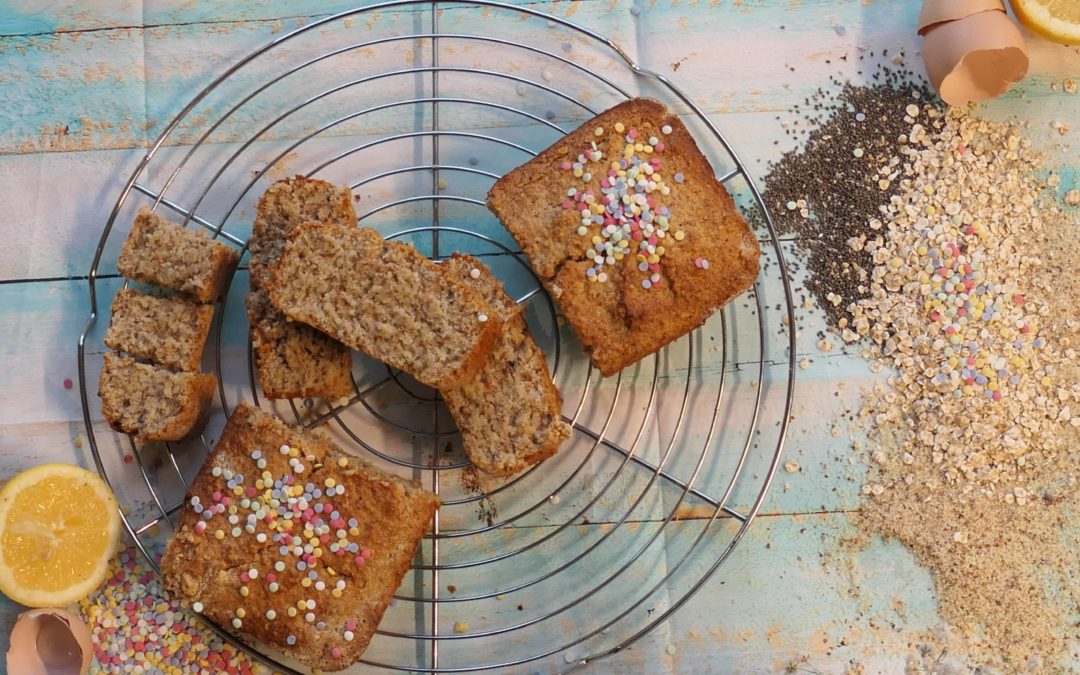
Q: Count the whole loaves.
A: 2